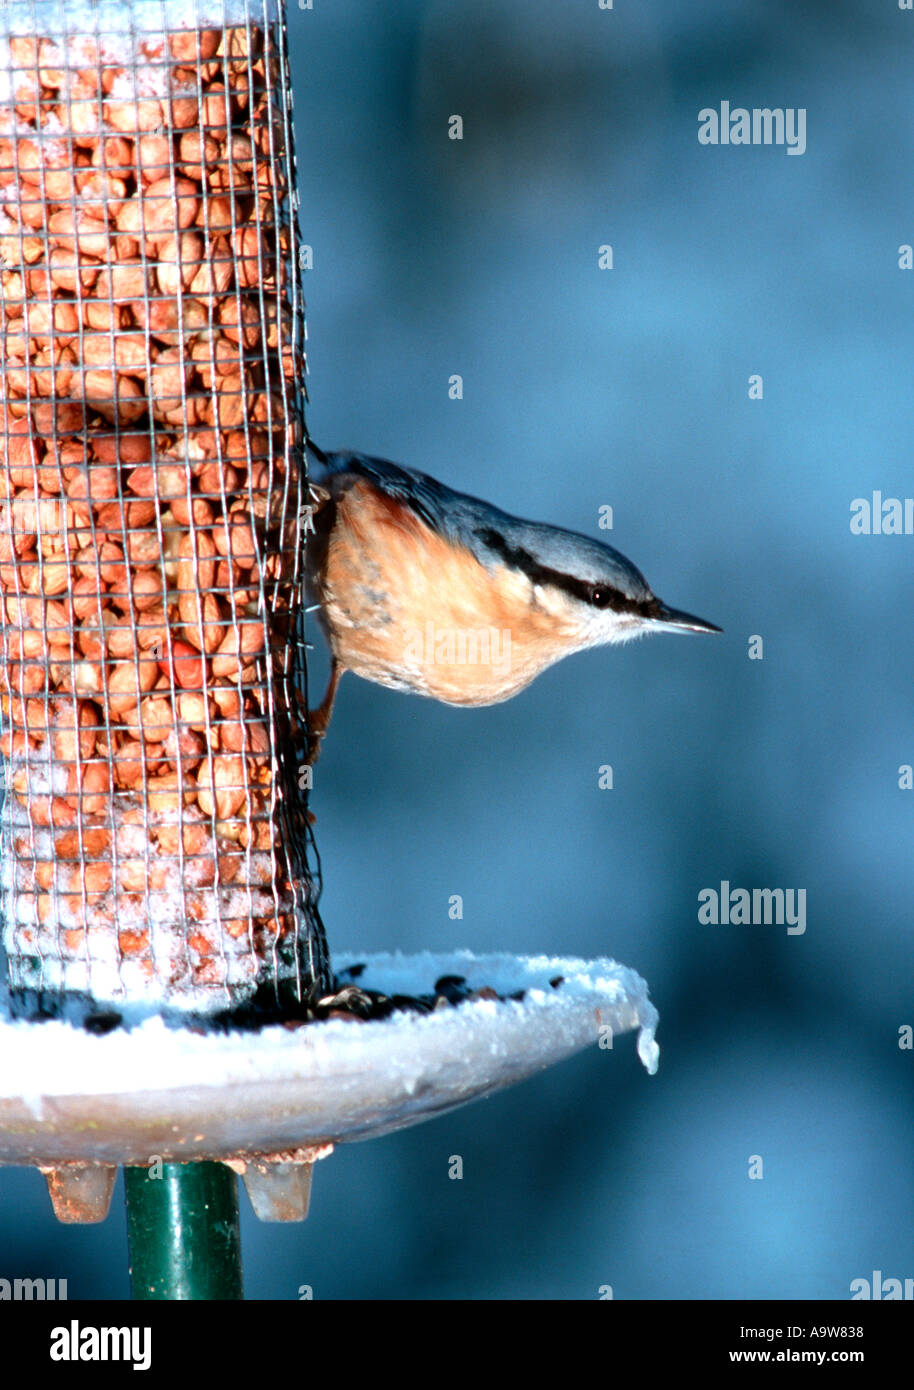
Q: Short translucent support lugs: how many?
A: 2